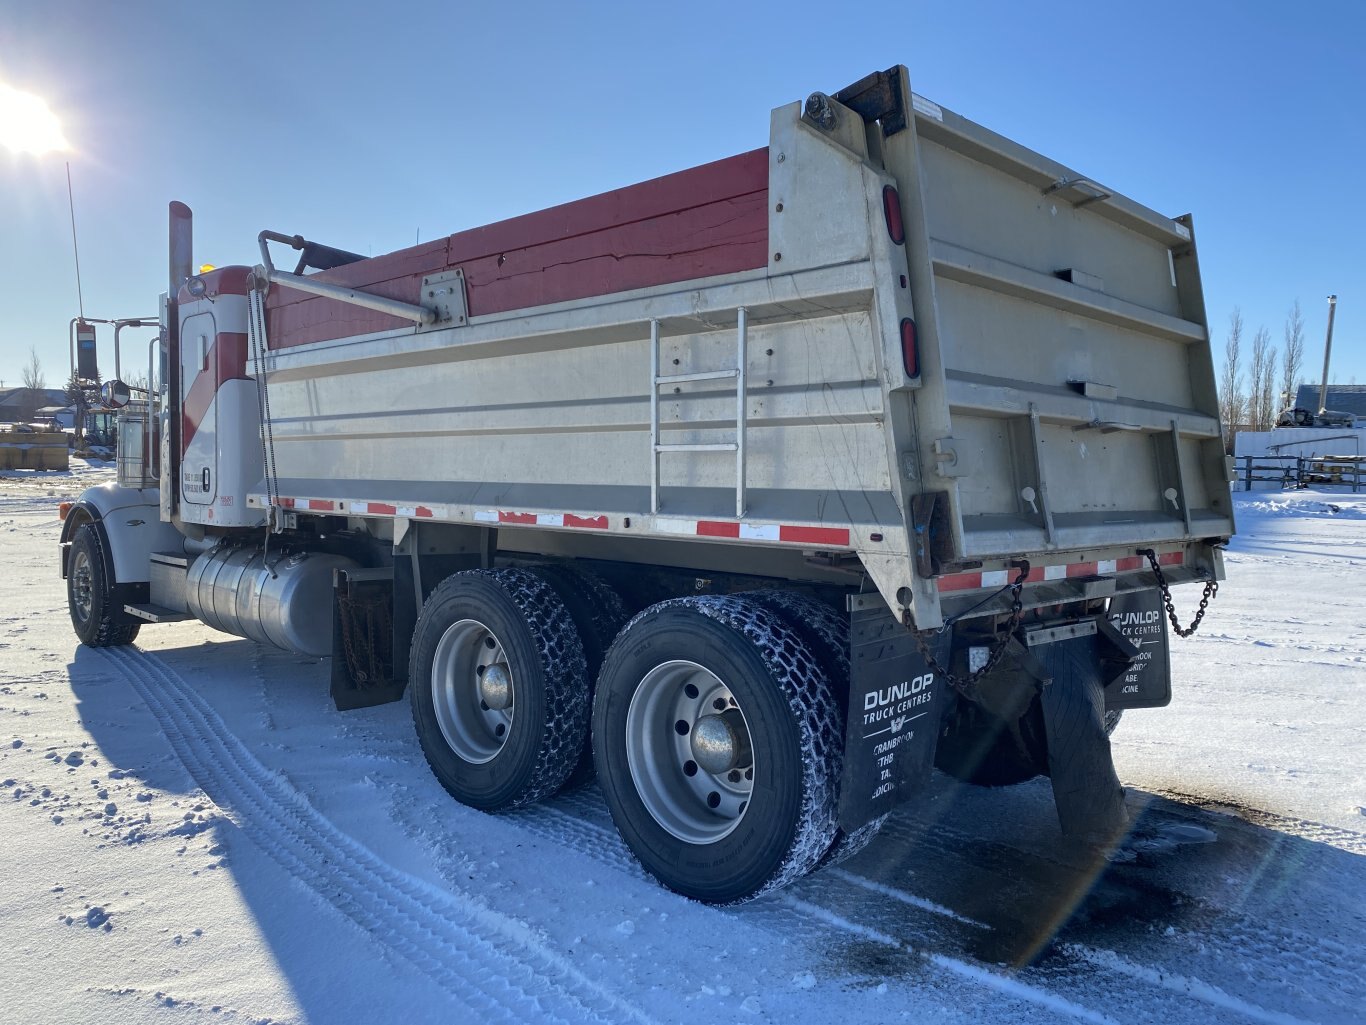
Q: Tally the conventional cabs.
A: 1